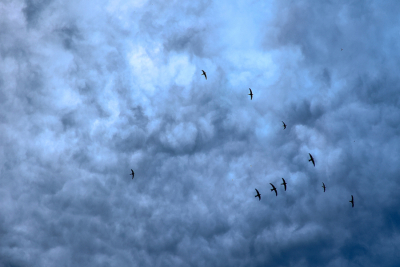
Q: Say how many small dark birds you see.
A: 10